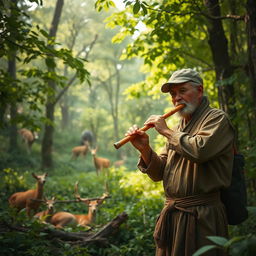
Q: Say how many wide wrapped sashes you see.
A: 1